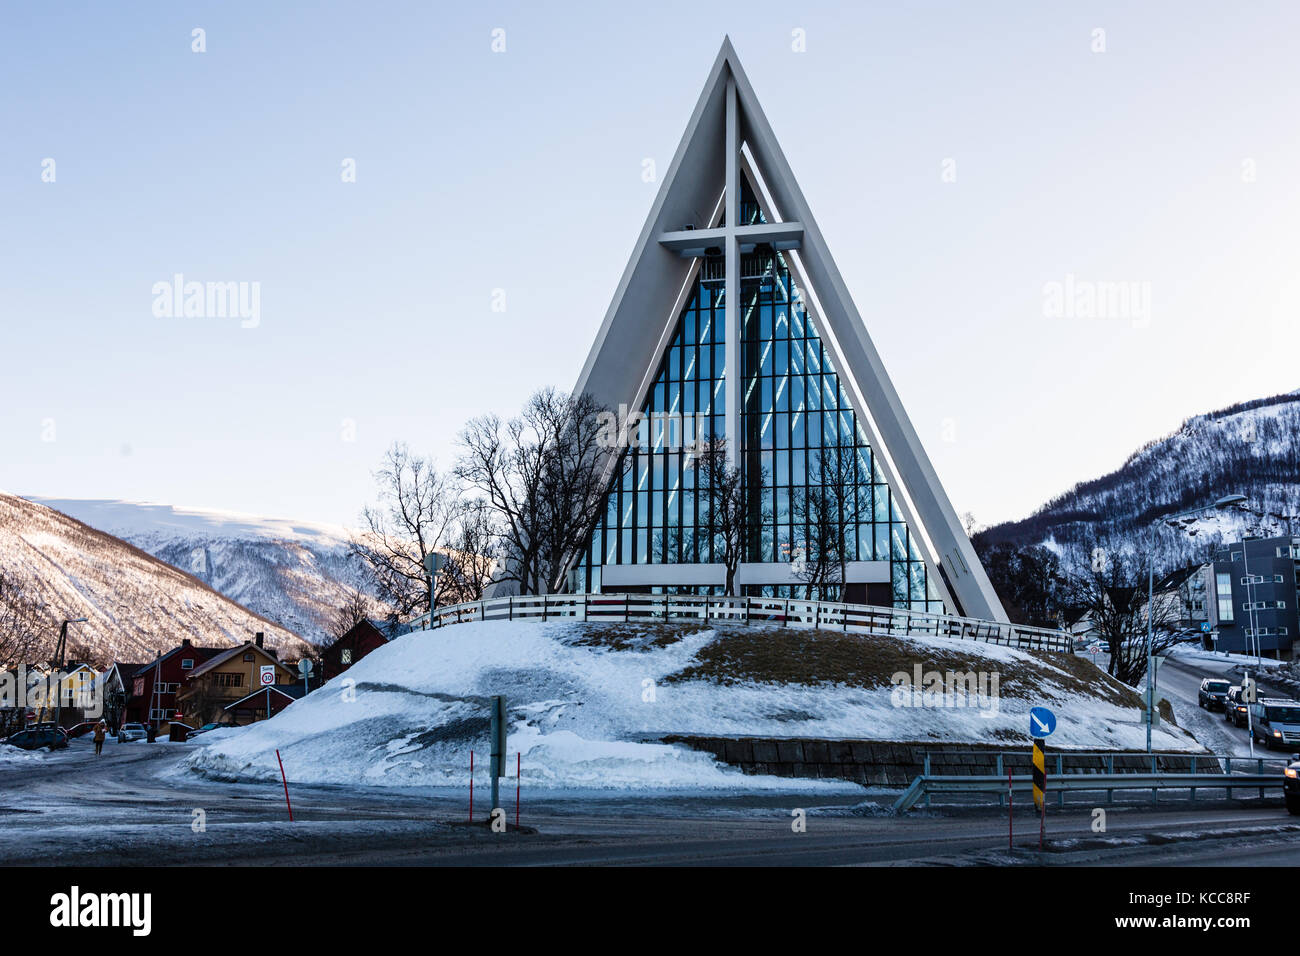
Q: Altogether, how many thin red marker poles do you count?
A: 5